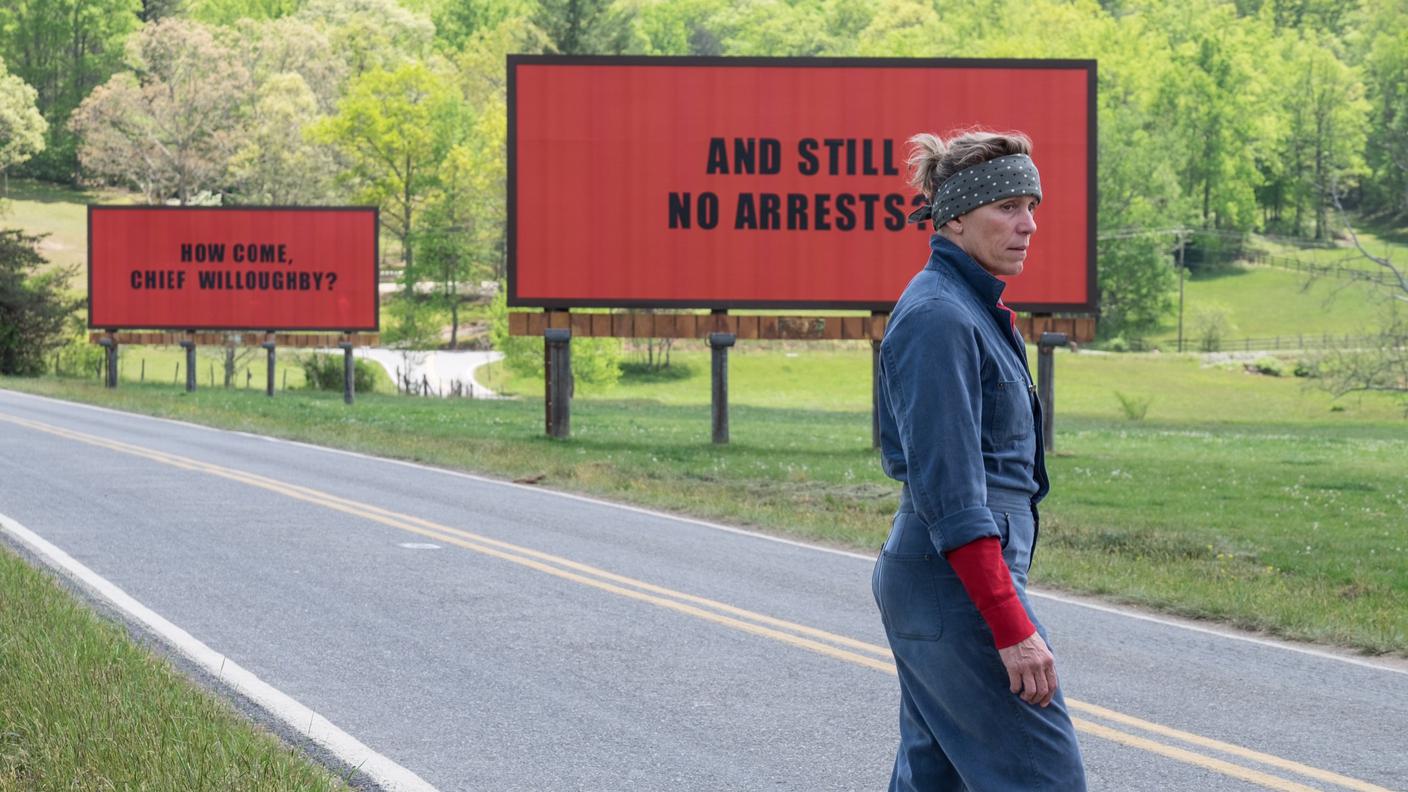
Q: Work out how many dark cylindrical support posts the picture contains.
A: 8